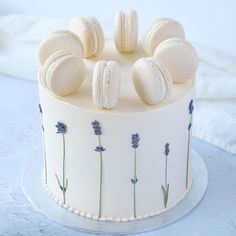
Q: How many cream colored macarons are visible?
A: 8